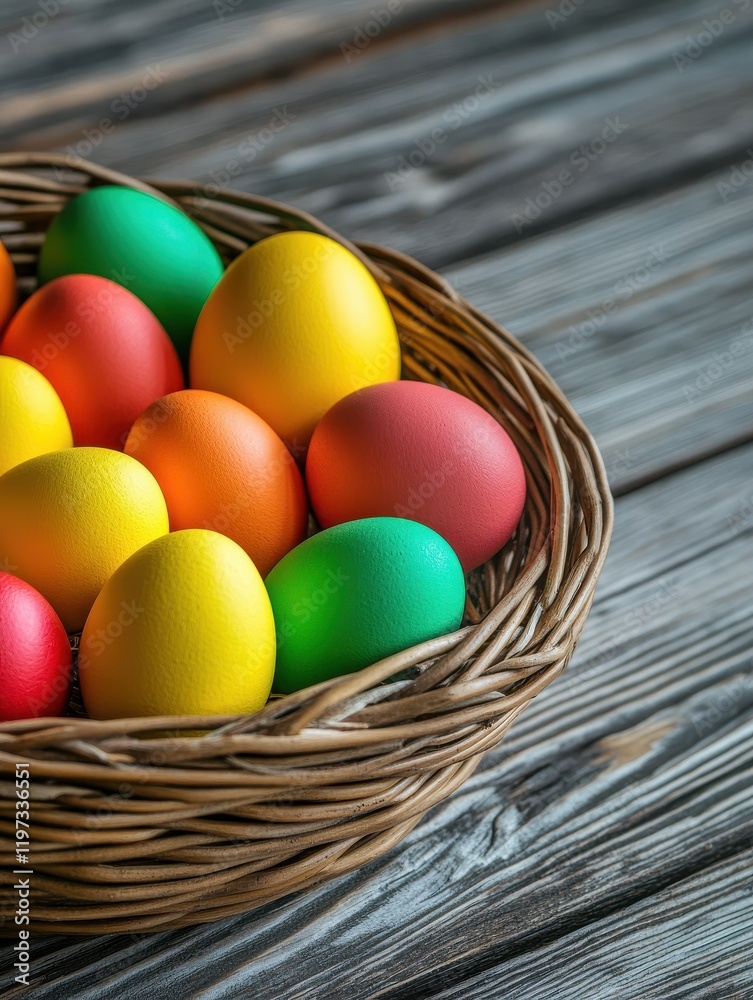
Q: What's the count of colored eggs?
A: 11